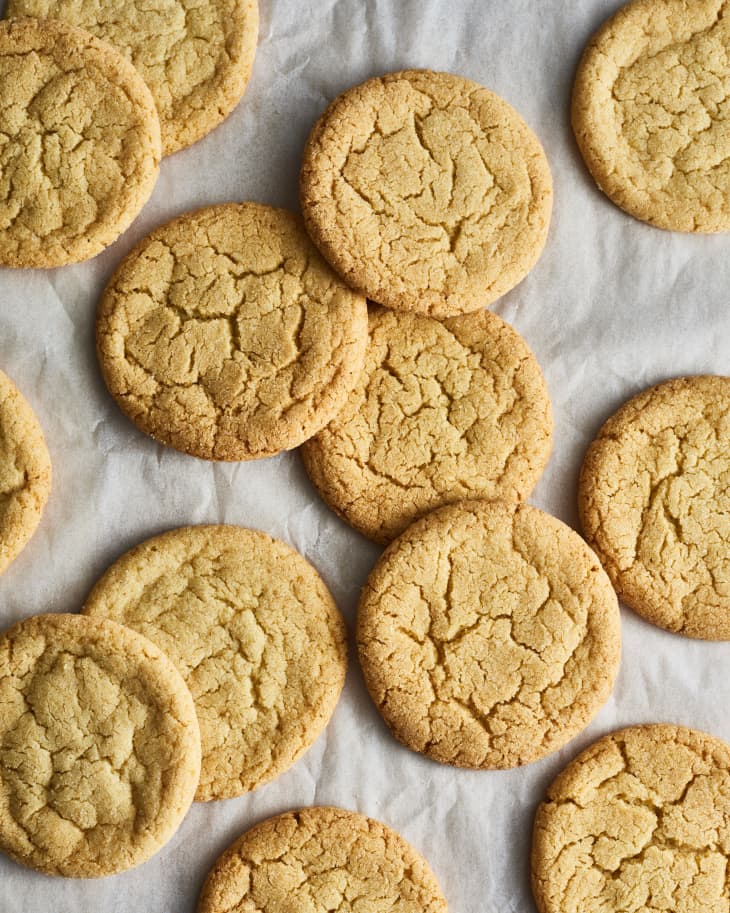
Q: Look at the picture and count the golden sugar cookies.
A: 13